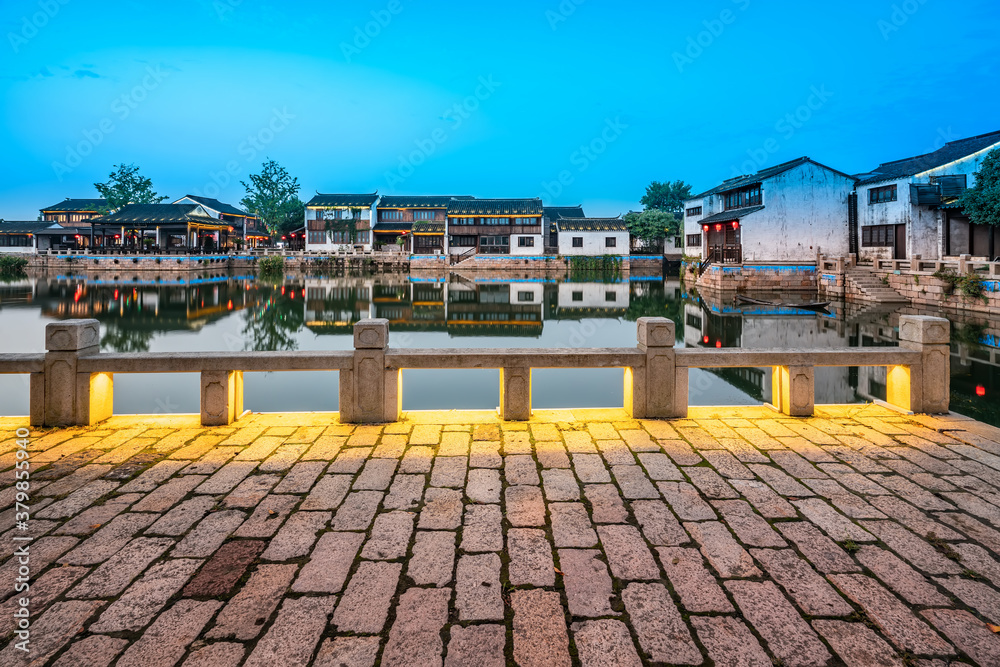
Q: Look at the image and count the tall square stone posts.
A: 4